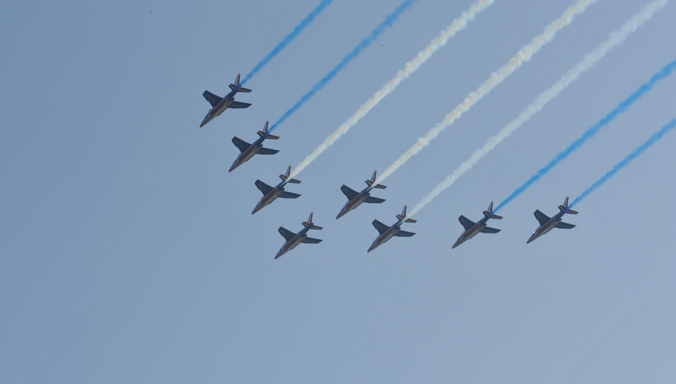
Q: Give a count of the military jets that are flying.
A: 8